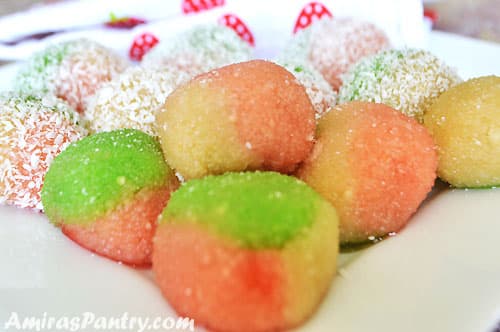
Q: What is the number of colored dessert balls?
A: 12